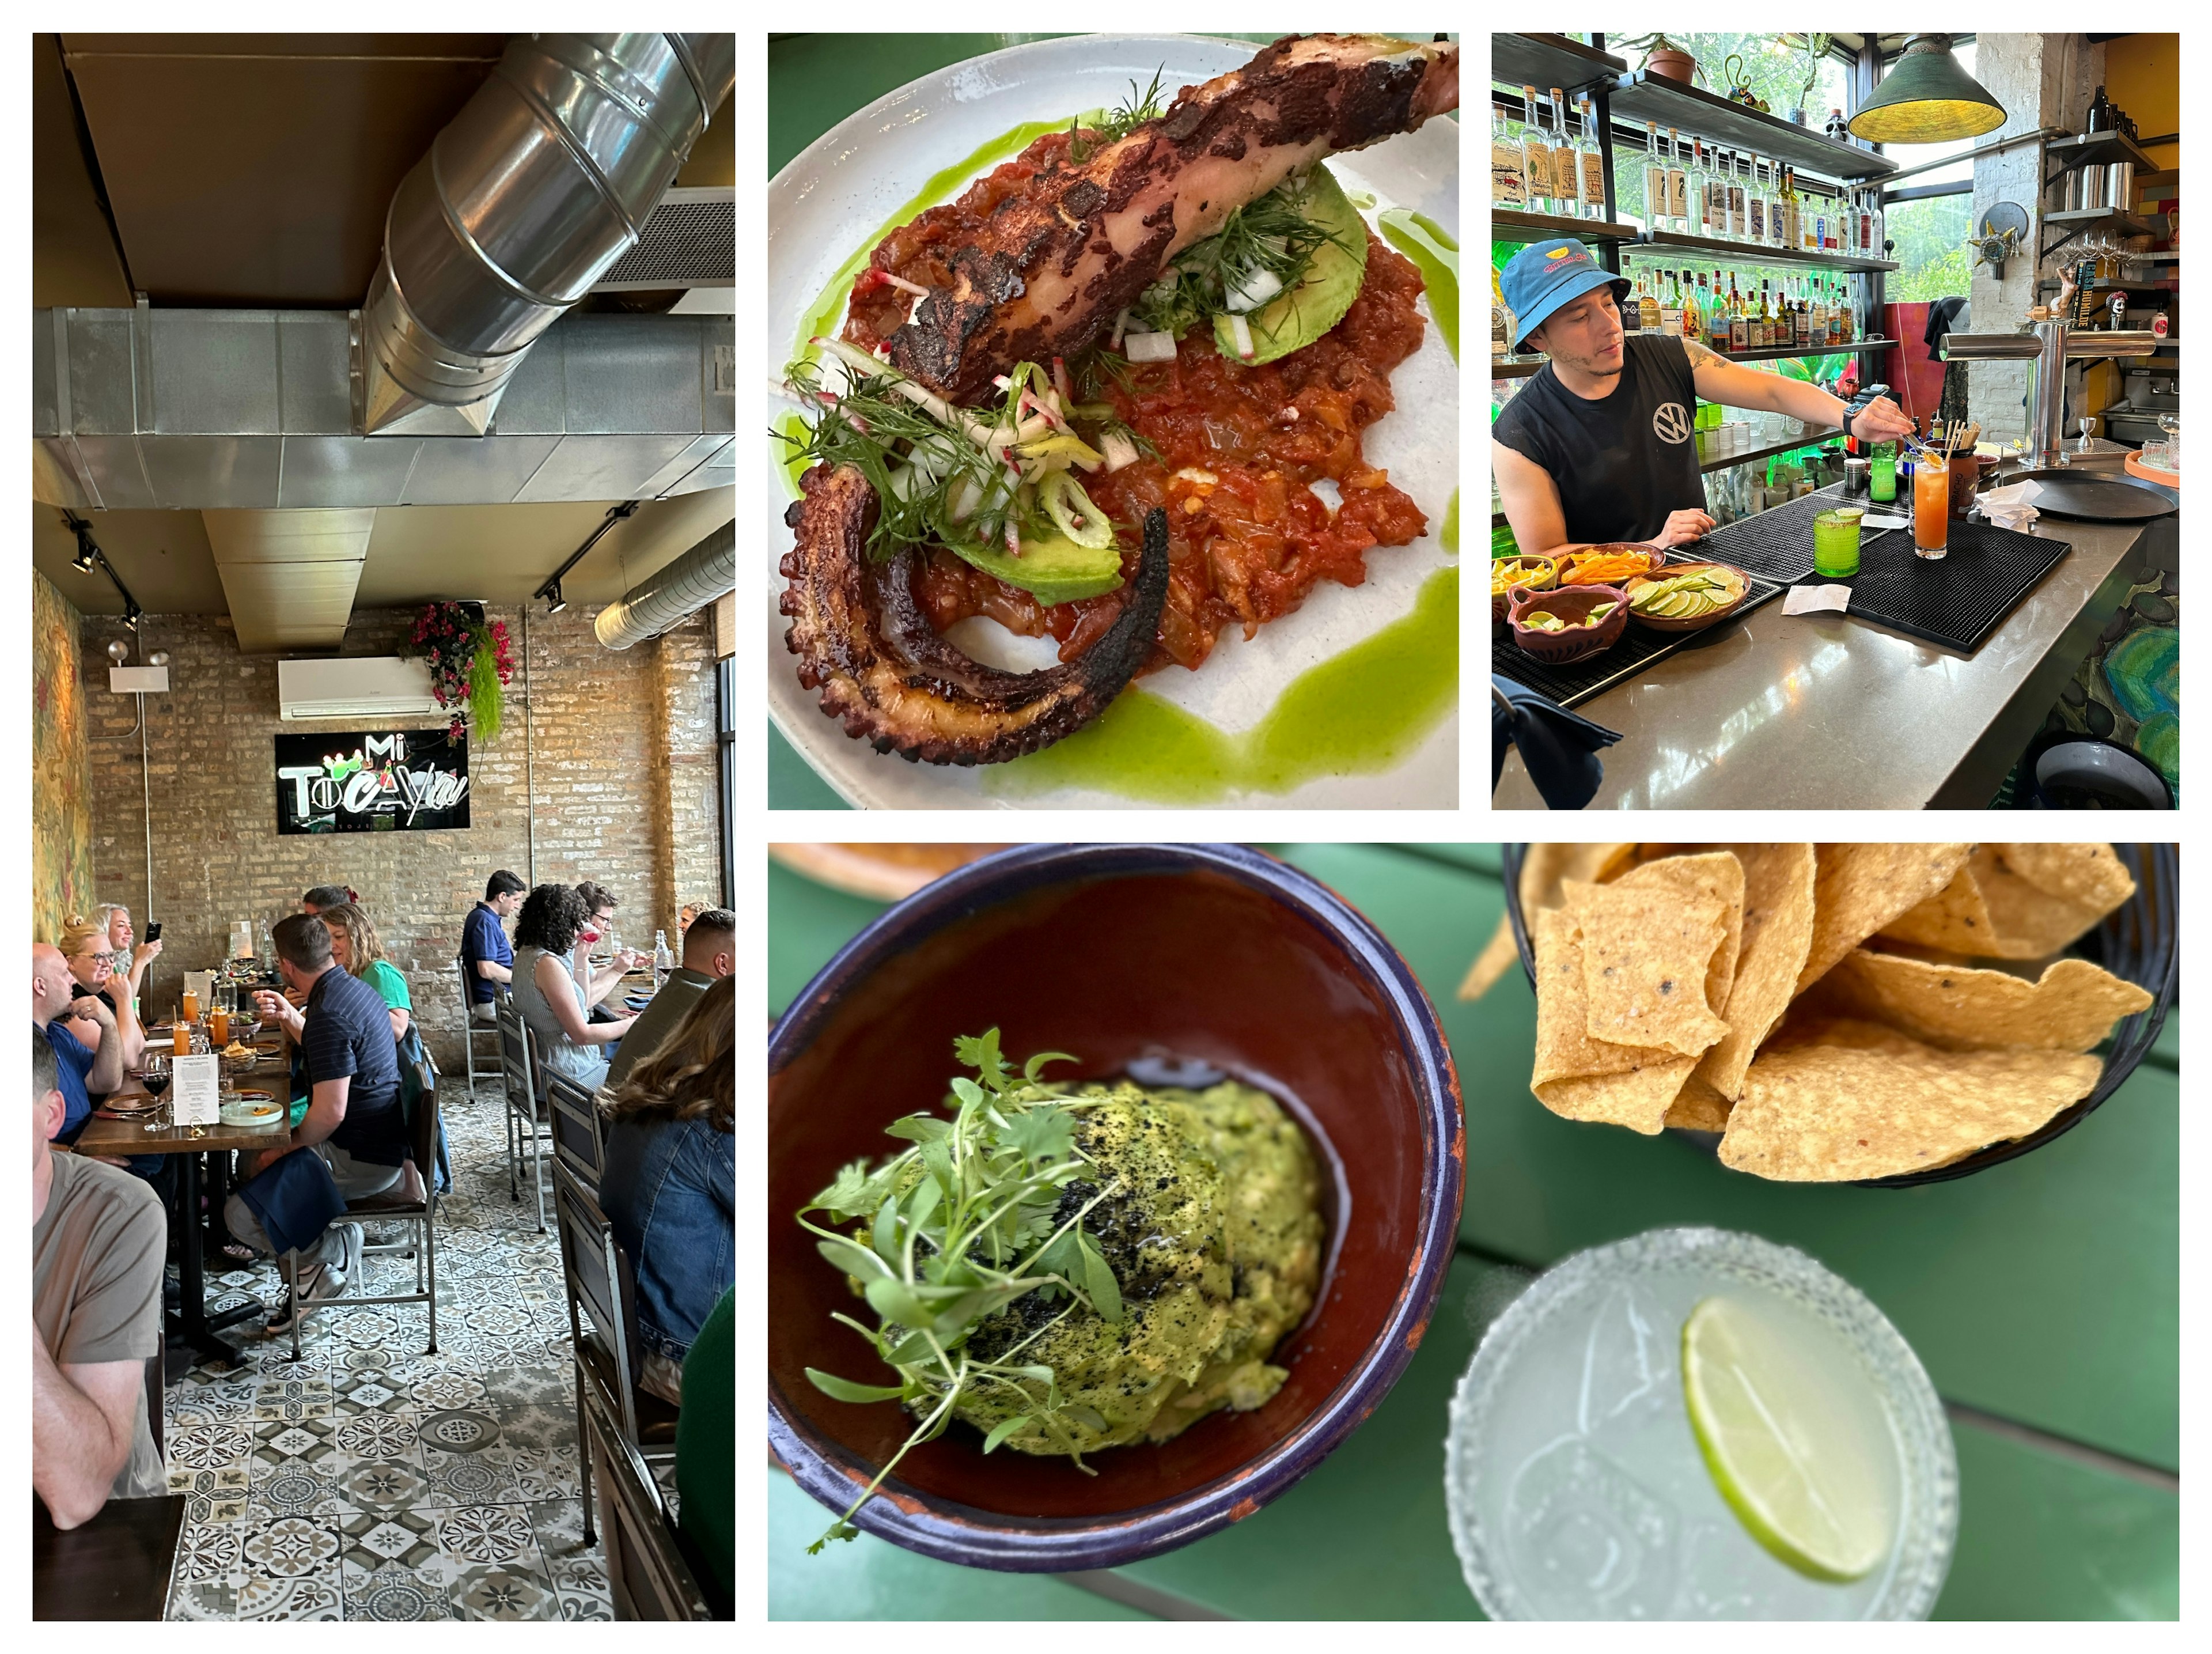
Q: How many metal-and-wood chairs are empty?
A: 0